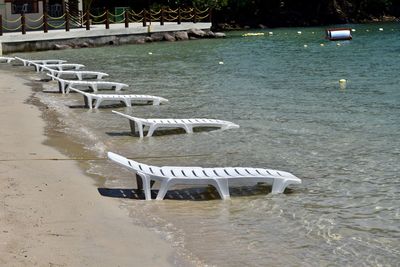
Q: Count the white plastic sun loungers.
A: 8